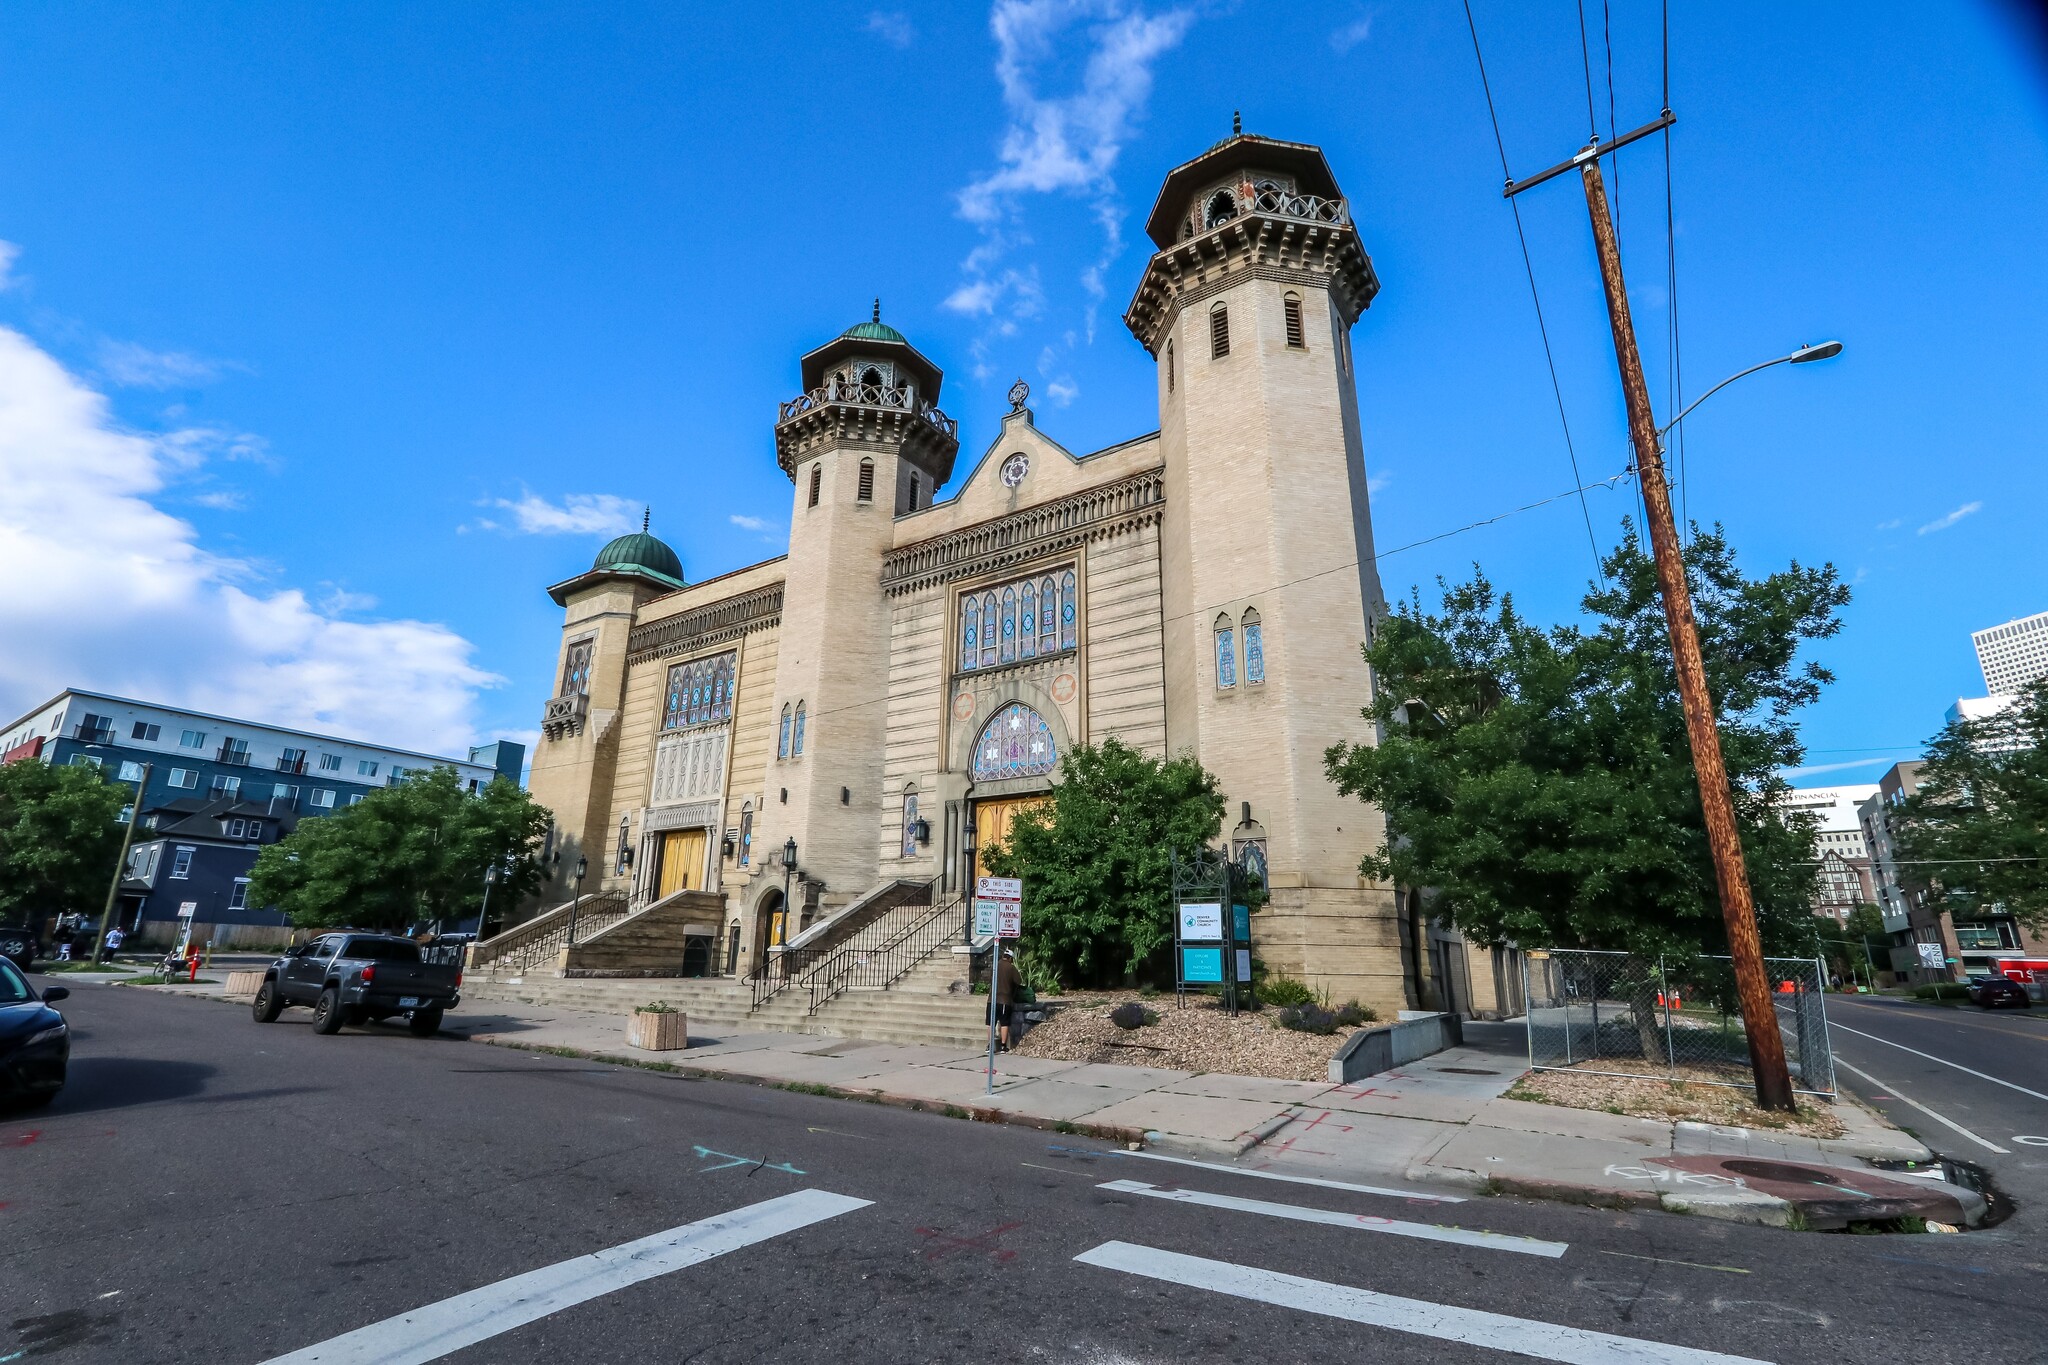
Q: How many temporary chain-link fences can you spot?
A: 1